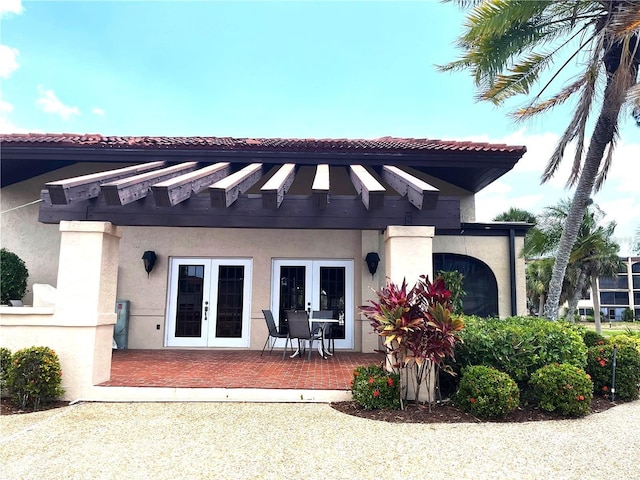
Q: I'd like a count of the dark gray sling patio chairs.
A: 3